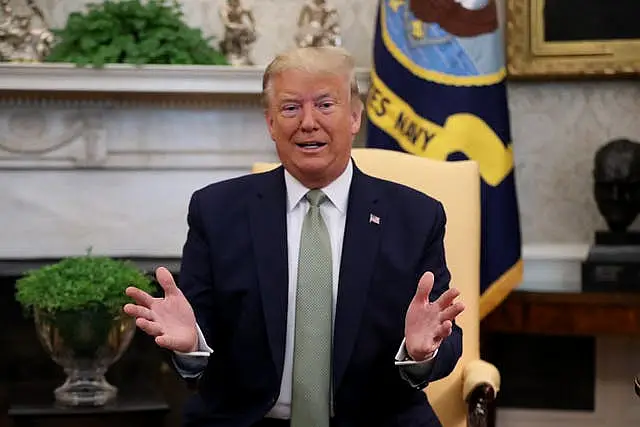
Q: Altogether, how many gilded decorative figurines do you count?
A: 3